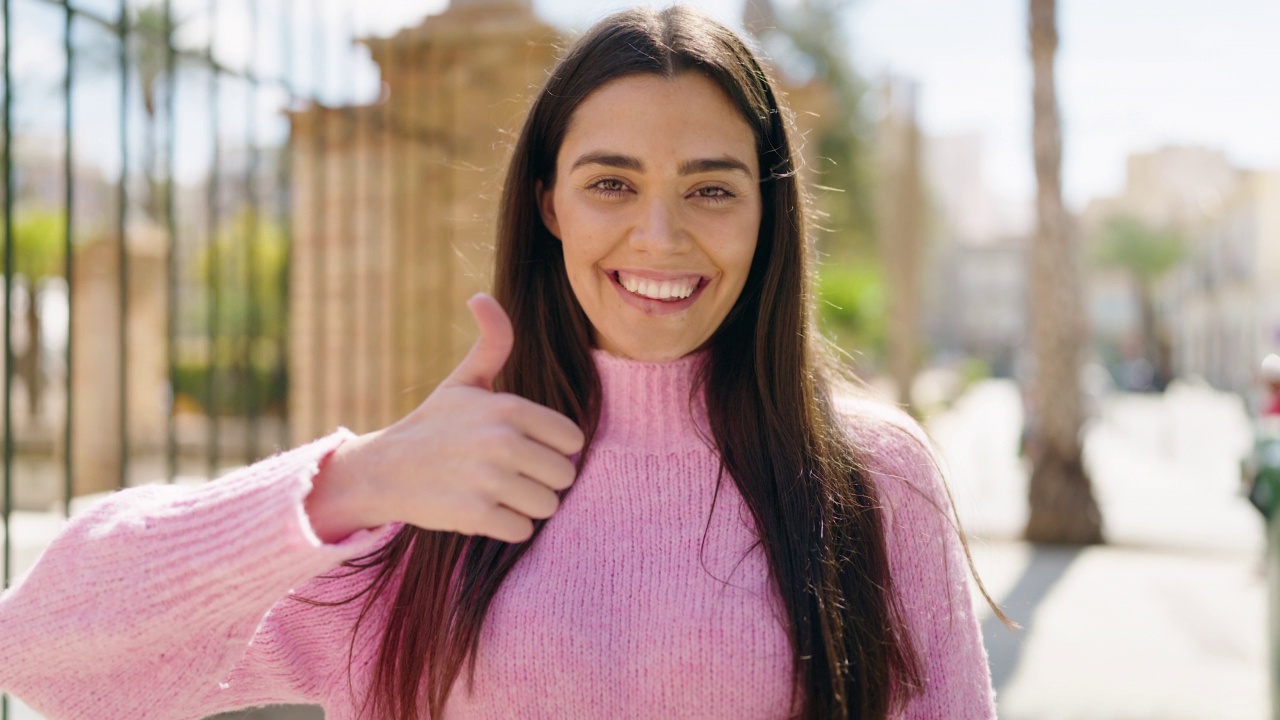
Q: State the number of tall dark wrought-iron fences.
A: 1